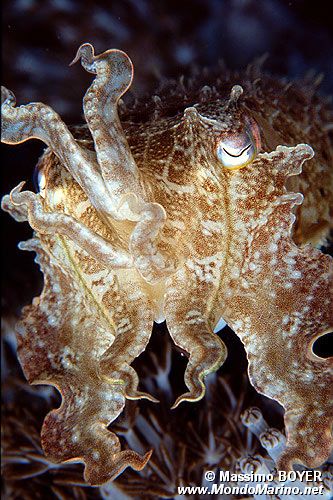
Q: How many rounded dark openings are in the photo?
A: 1